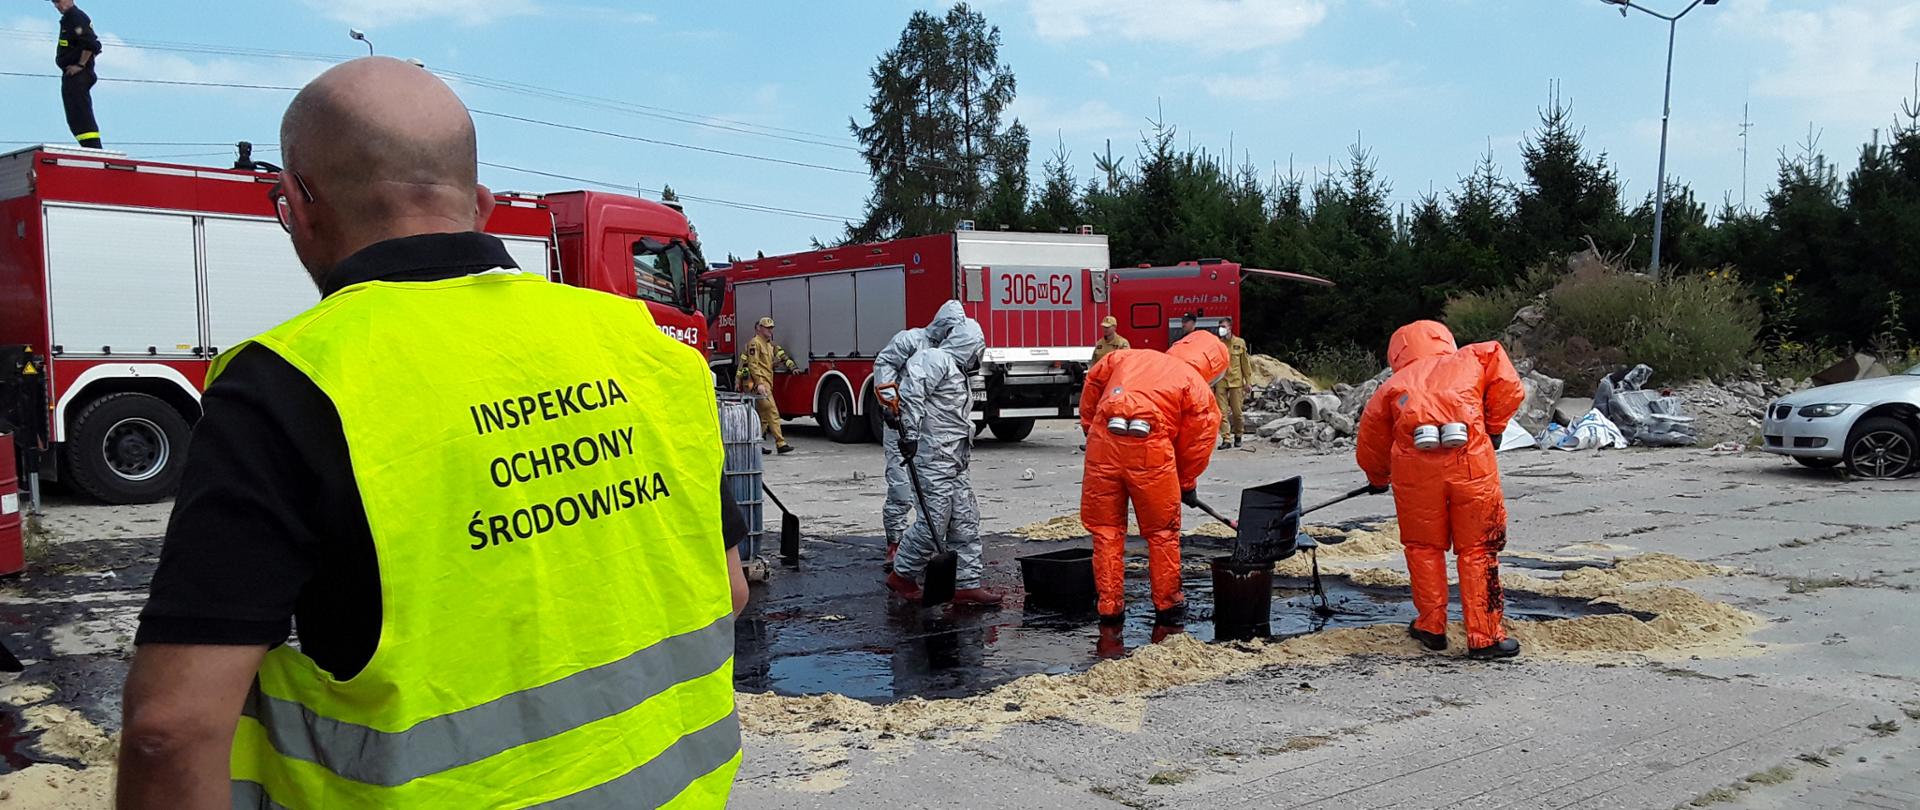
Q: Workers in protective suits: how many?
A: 4